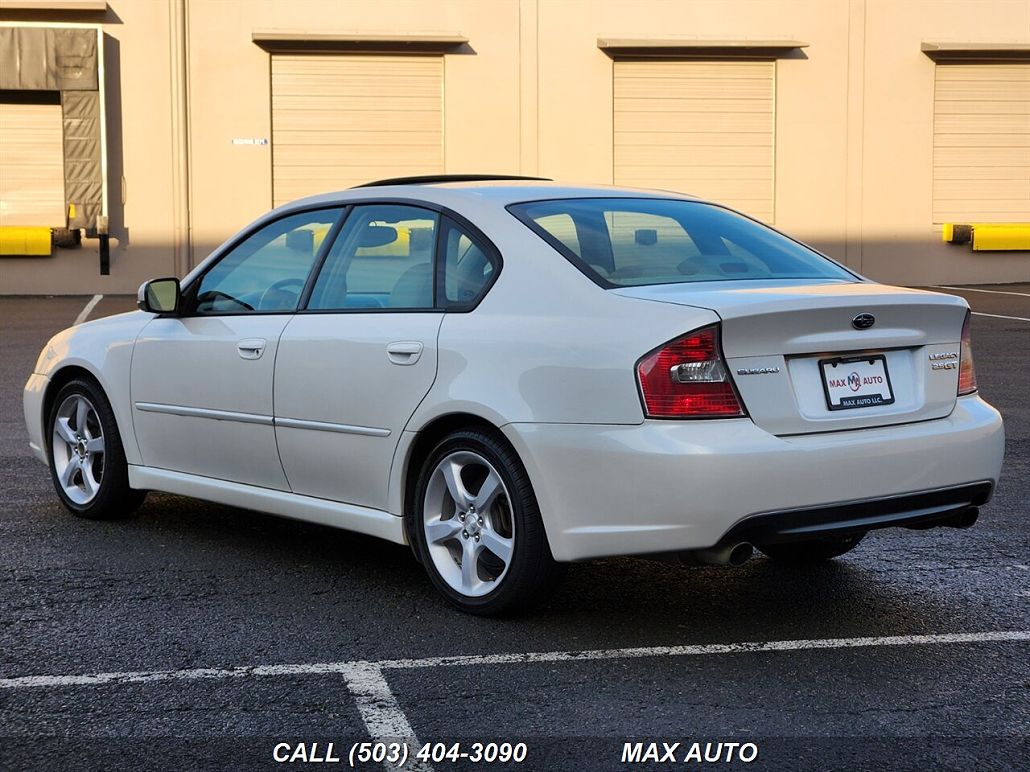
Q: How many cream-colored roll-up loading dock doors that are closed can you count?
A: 4